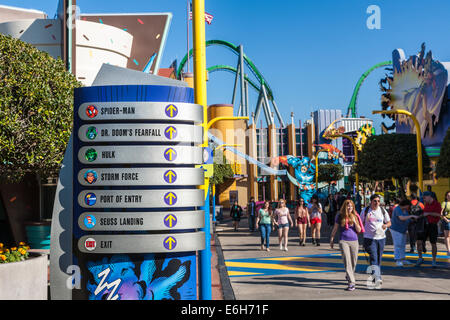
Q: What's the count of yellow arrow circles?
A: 7